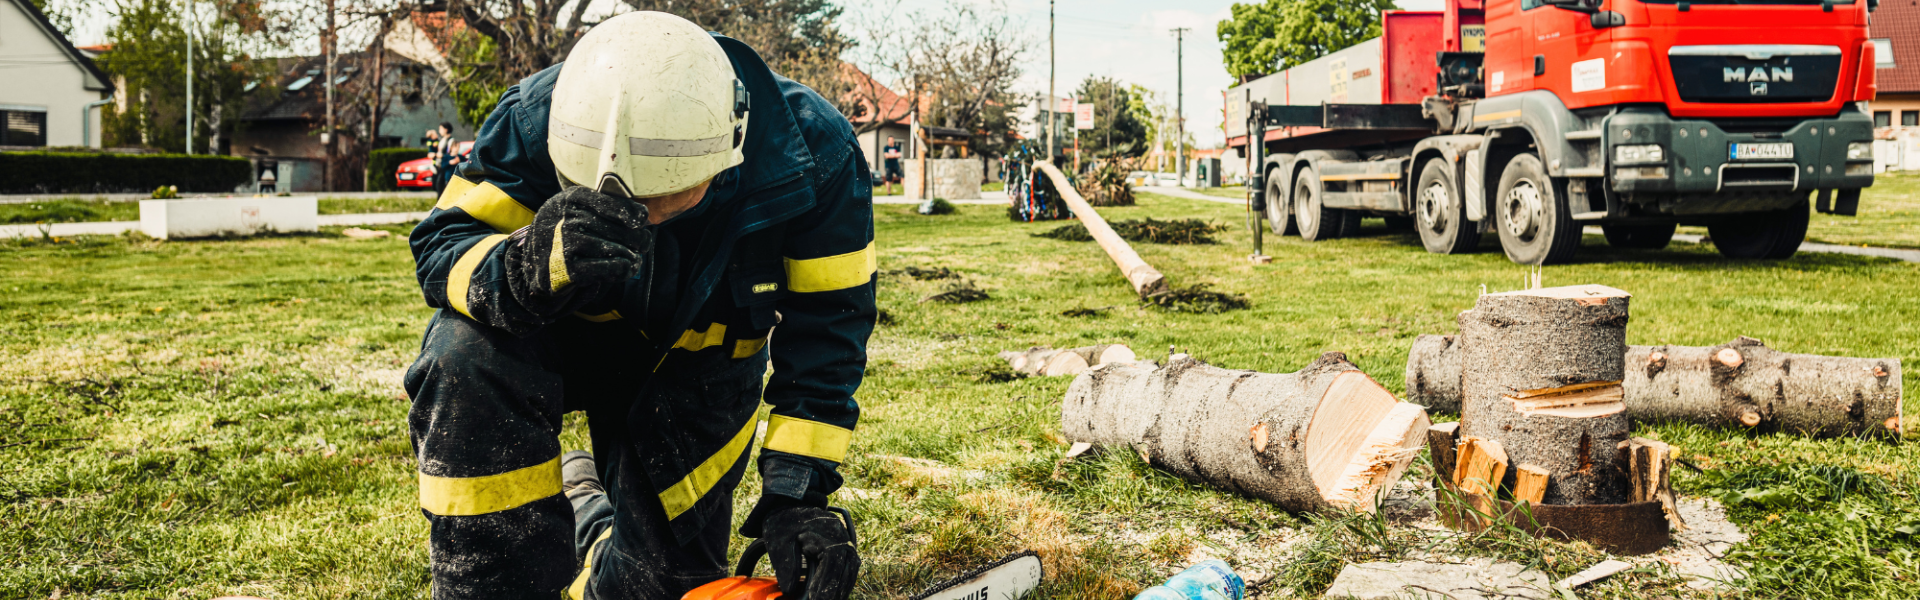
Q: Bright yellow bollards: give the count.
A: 0